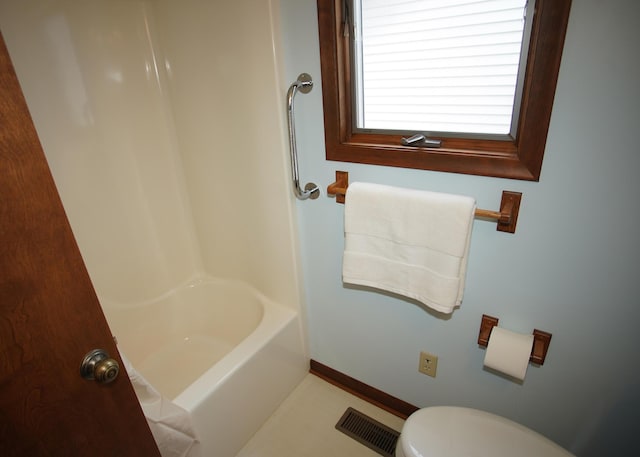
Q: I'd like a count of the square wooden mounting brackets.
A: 4